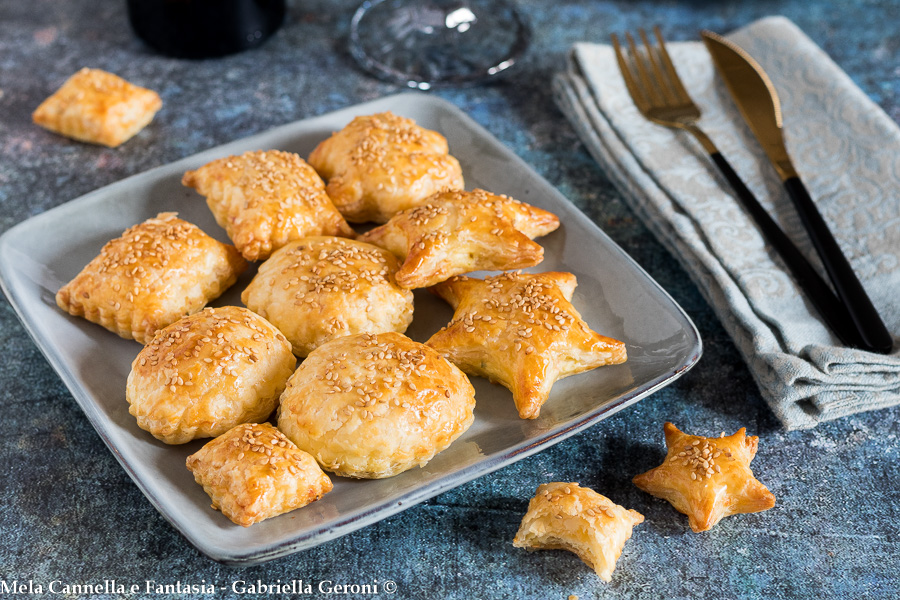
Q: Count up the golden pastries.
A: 12